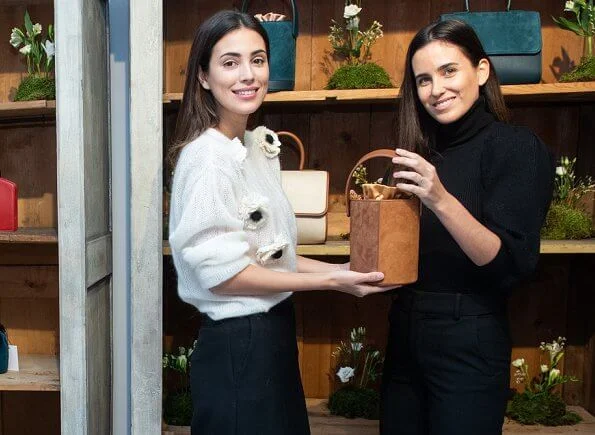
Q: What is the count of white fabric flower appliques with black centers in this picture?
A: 3